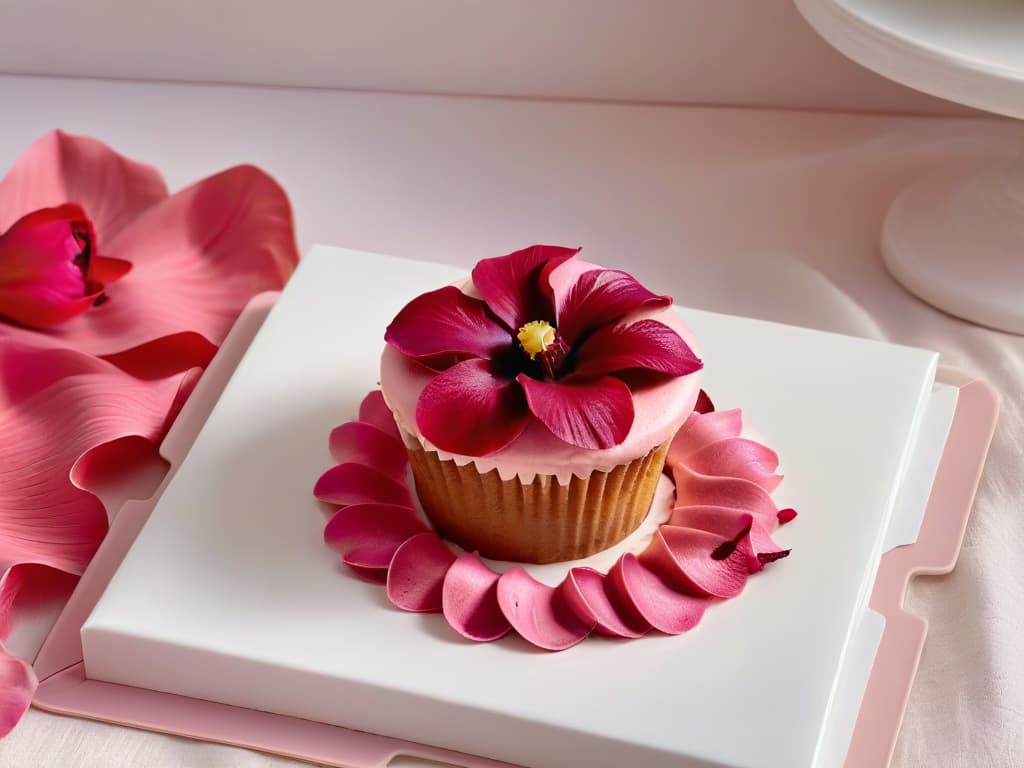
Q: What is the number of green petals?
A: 0